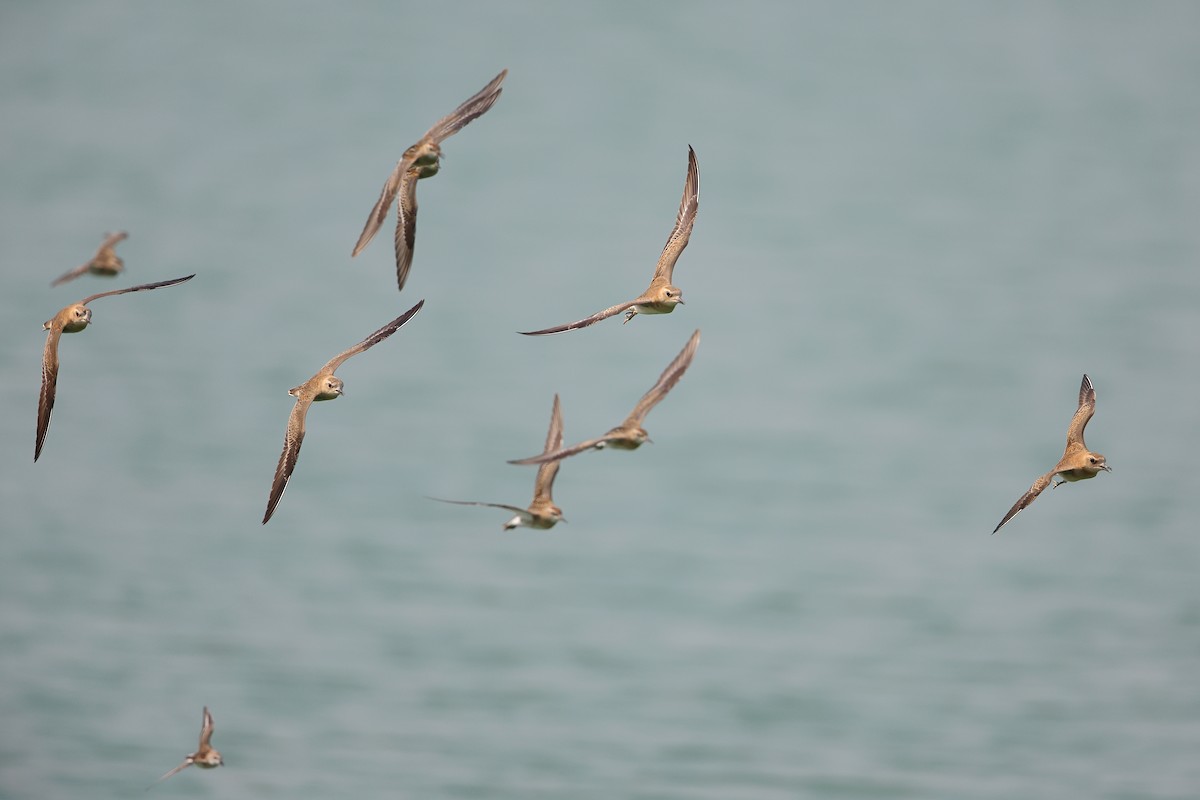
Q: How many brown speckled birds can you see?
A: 10